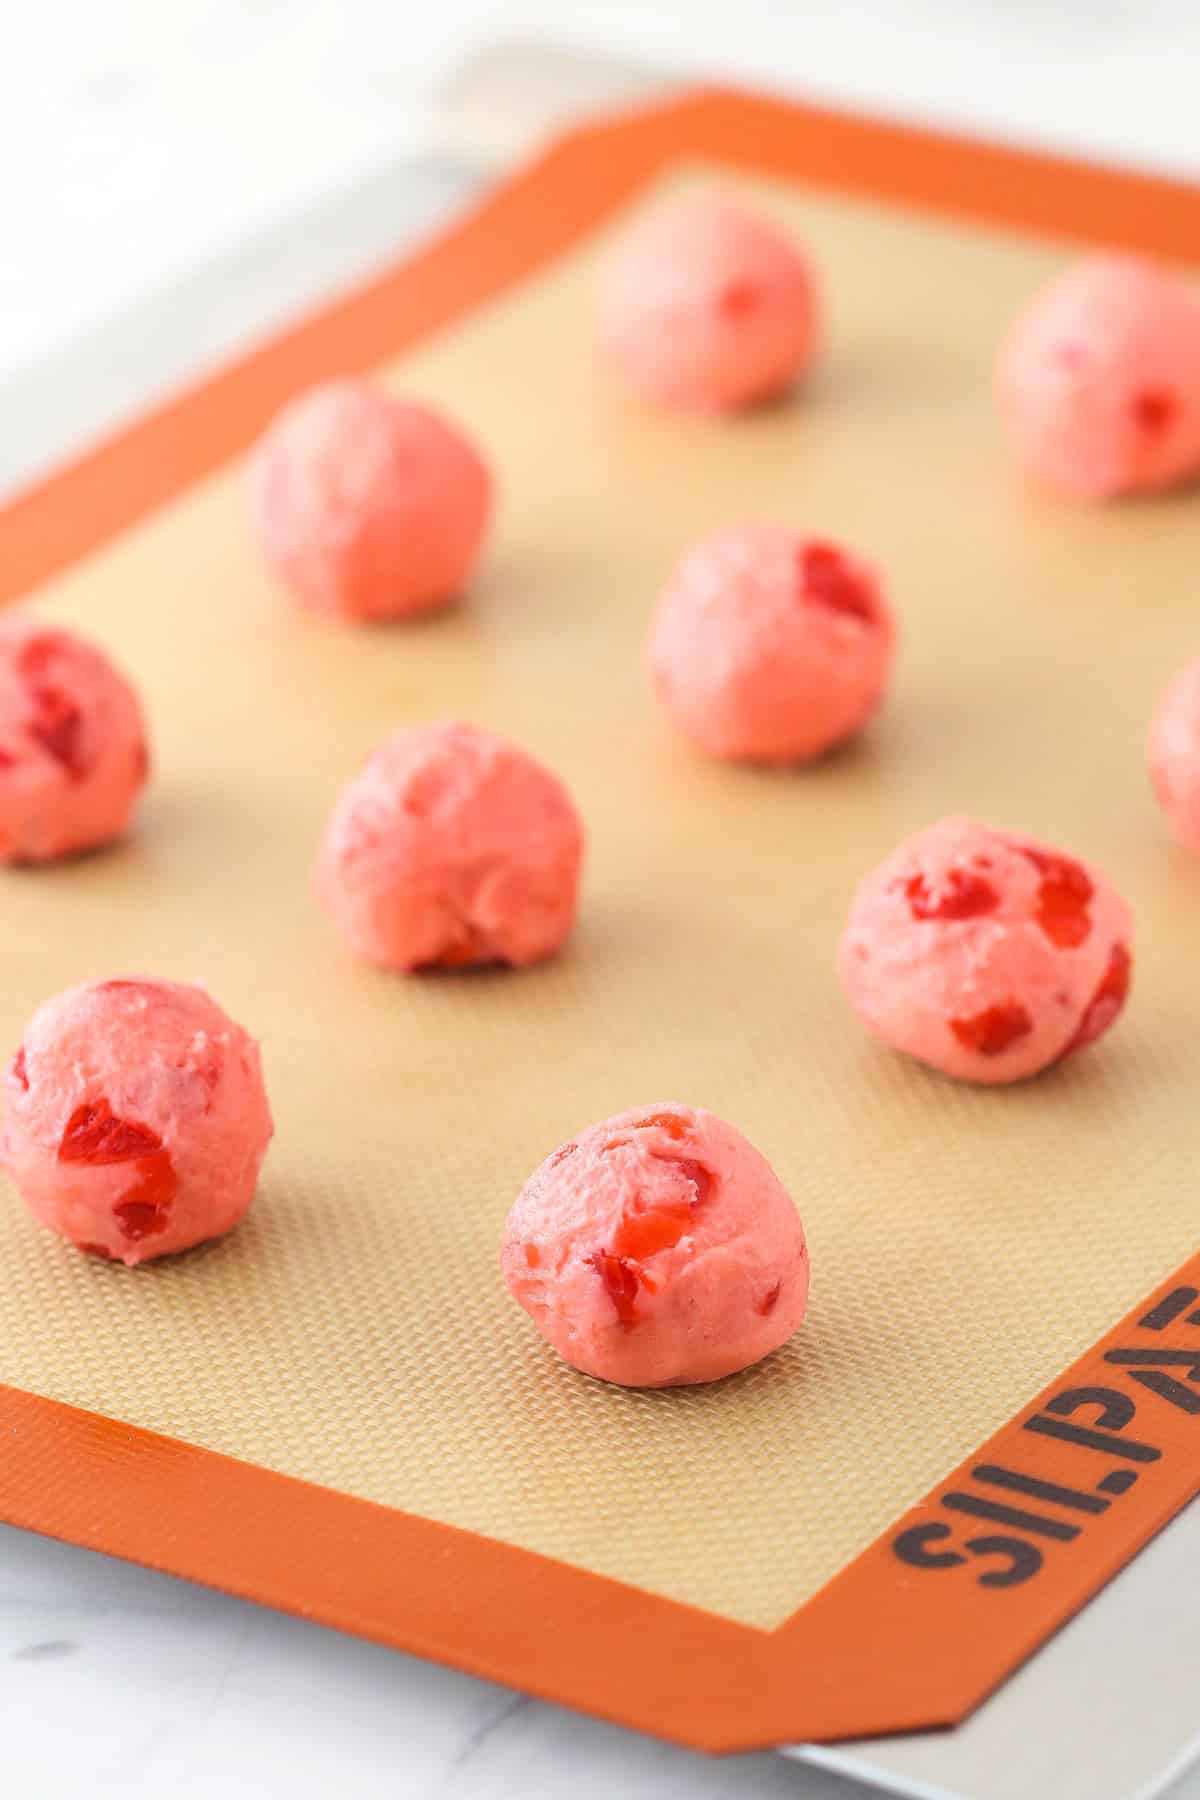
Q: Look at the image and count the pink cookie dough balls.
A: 10